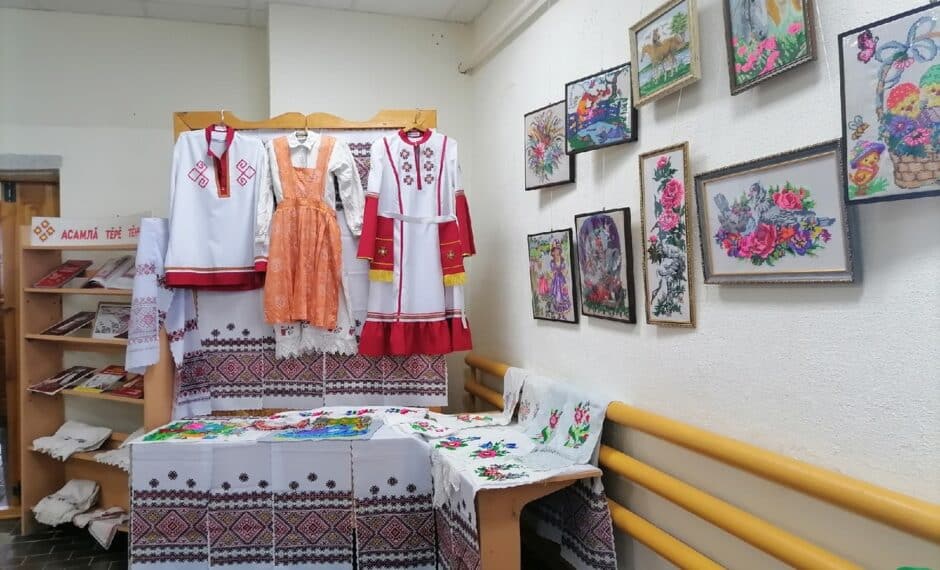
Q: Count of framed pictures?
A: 9